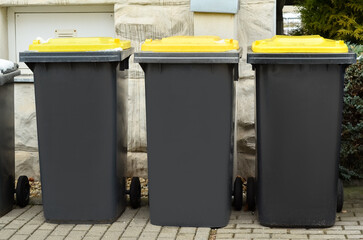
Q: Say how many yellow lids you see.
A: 3